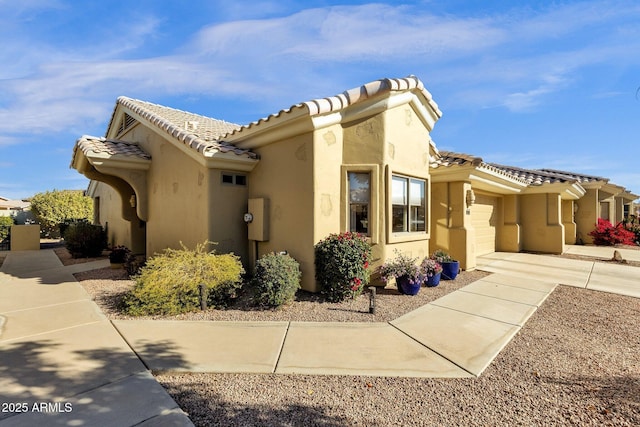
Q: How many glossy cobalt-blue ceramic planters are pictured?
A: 3